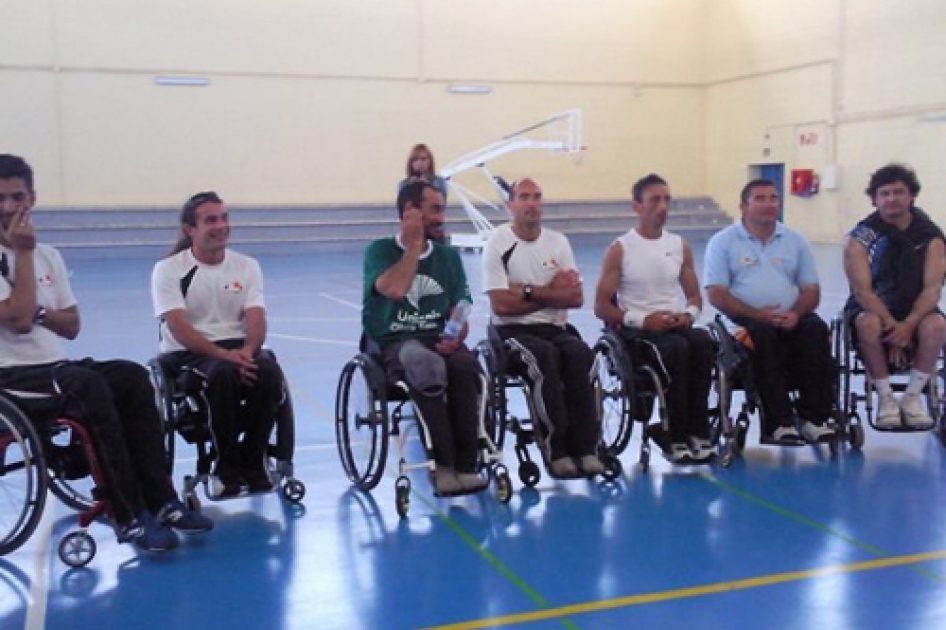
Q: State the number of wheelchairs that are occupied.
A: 7